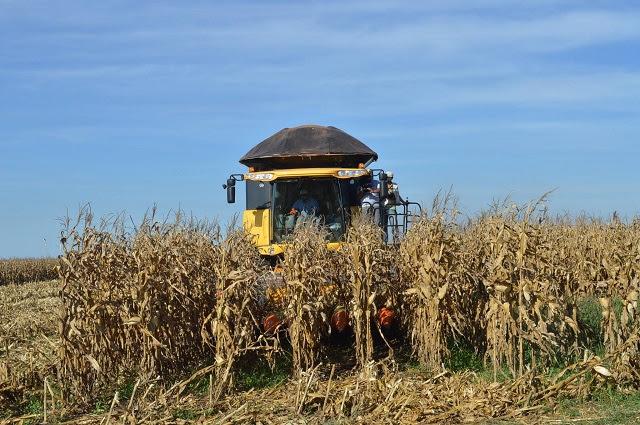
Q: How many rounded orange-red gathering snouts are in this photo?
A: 3